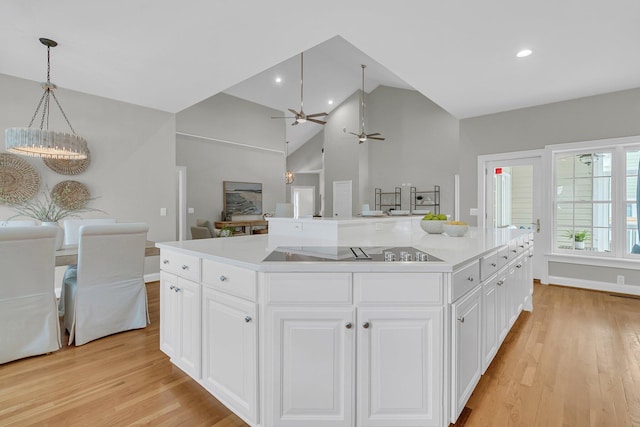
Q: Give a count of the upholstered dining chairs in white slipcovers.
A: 4